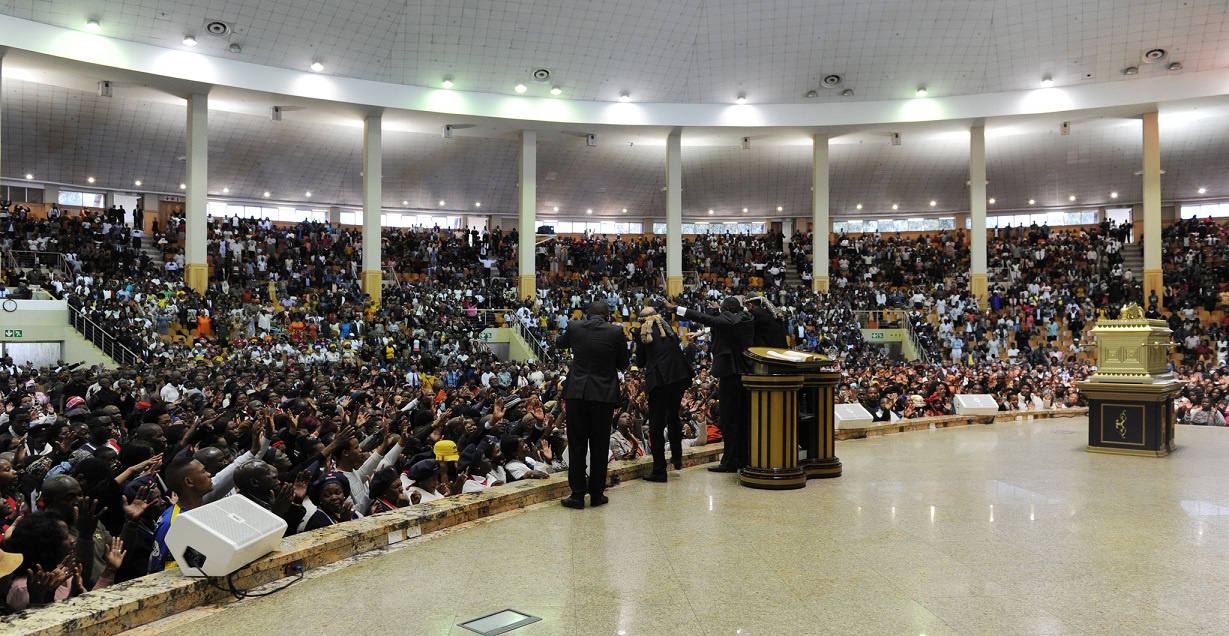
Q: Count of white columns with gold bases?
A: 7